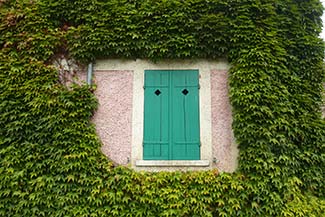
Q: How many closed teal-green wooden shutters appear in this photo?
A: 2